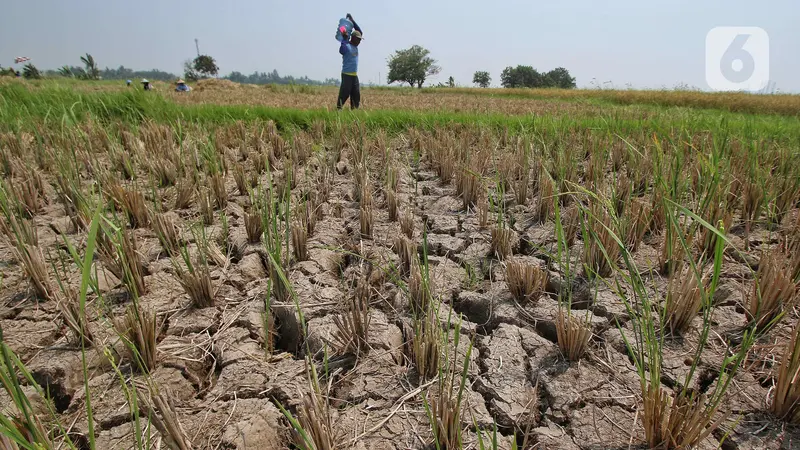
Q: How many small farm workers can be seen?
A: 3